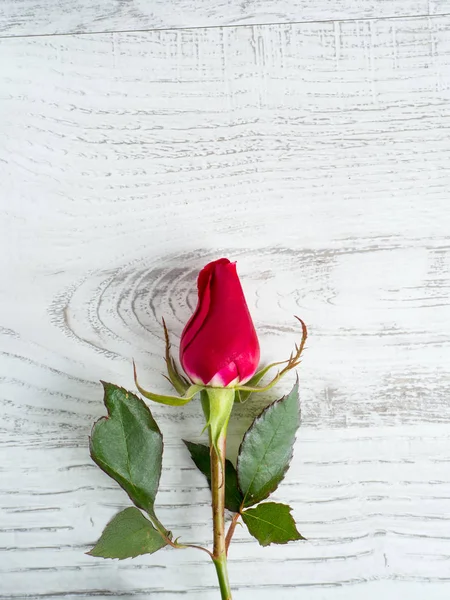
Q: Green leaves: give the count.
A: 5